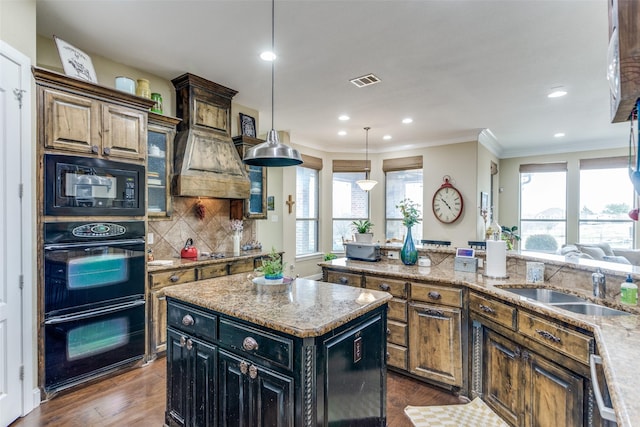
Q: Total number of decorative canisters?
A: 3